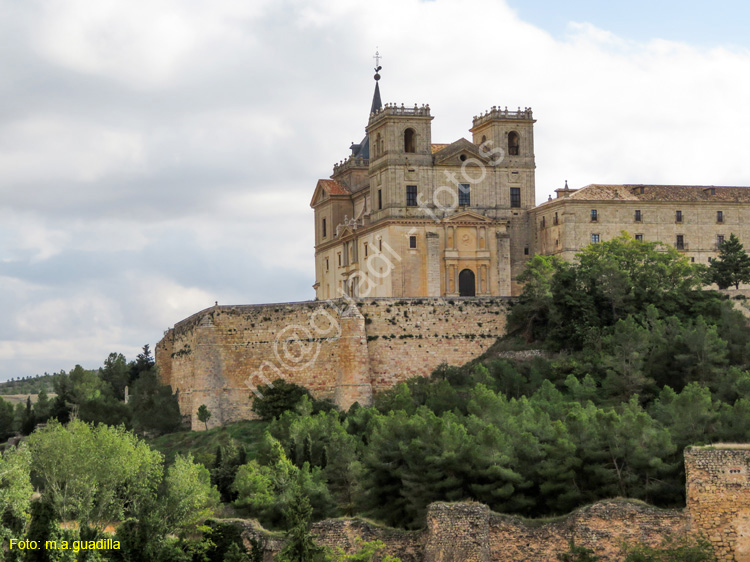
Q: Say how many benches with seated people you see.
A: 0